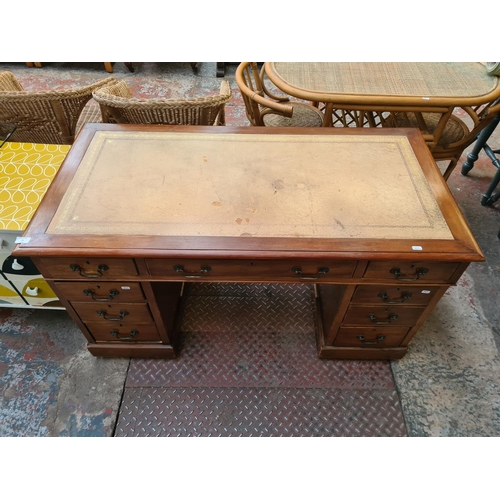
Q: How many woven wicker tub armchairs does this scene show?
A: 2